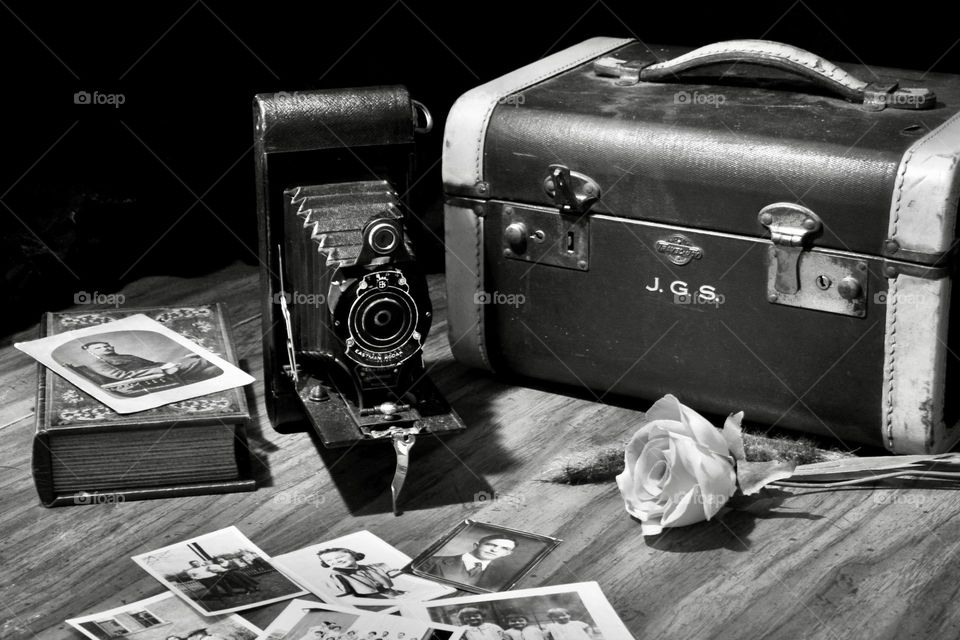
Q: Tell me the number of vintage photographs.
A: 7